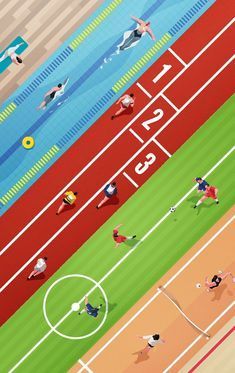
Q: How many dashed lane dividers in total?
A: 2